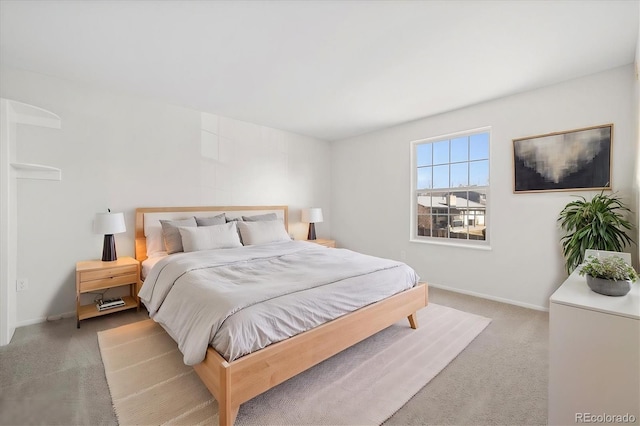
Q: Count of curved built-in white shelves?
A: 2